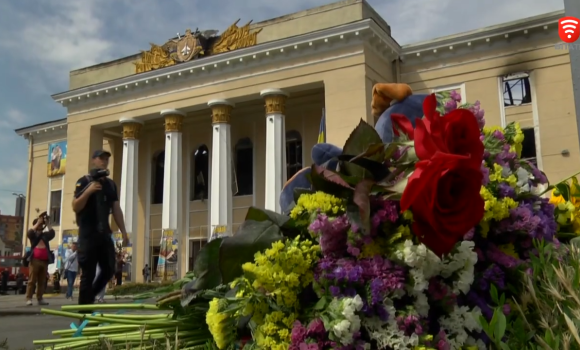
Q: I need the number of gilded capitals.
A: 4